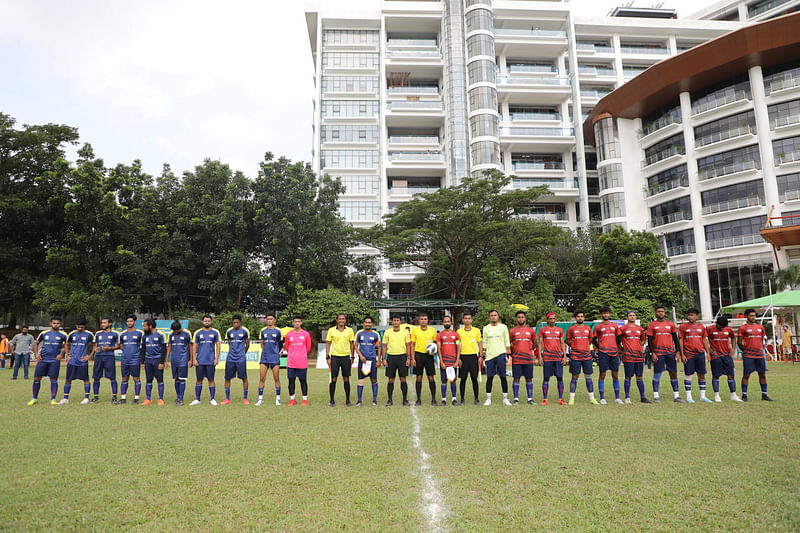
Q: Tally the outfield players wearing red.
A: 10